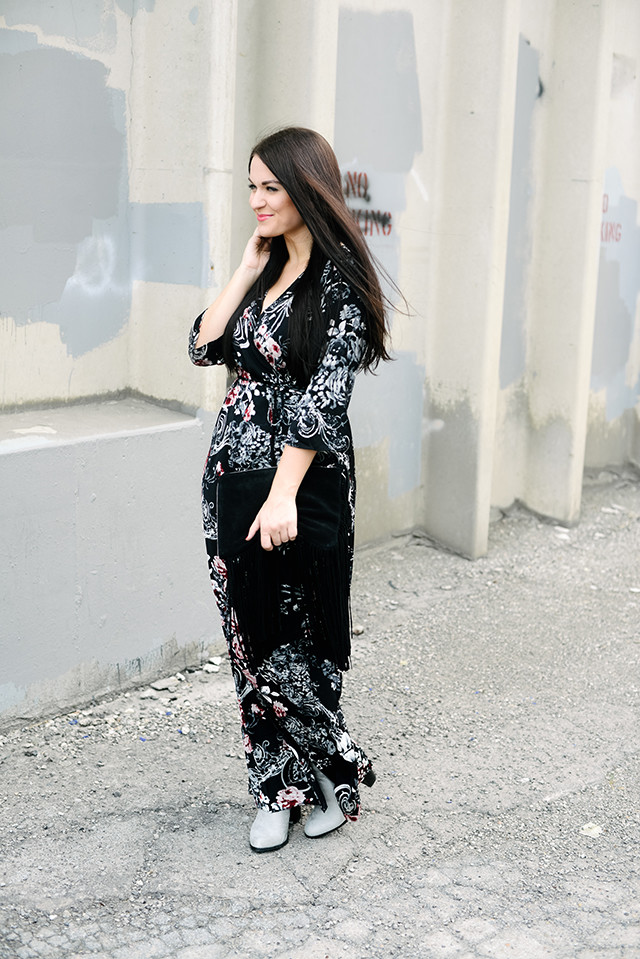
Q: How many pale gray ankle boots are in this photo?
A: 2